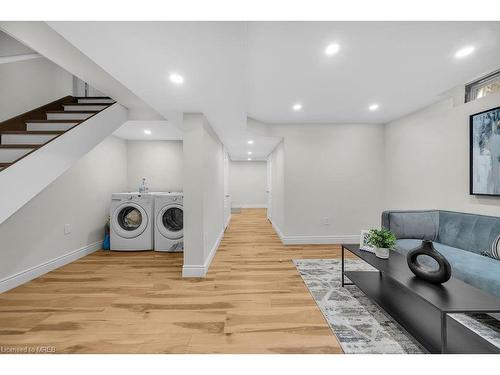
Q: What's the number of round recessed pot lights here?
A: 9